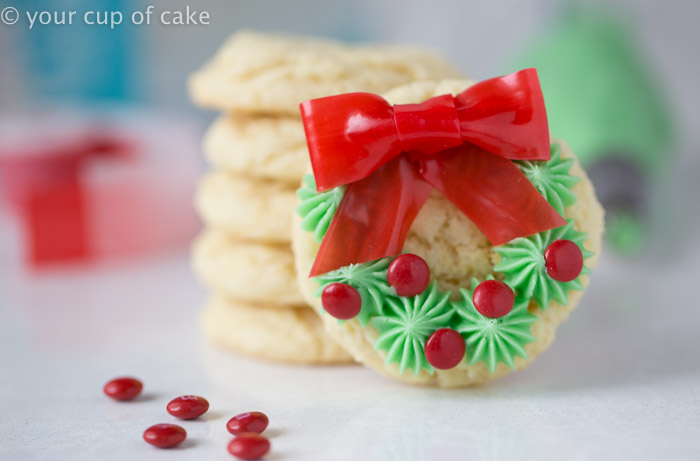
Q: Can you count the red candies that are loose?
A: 5